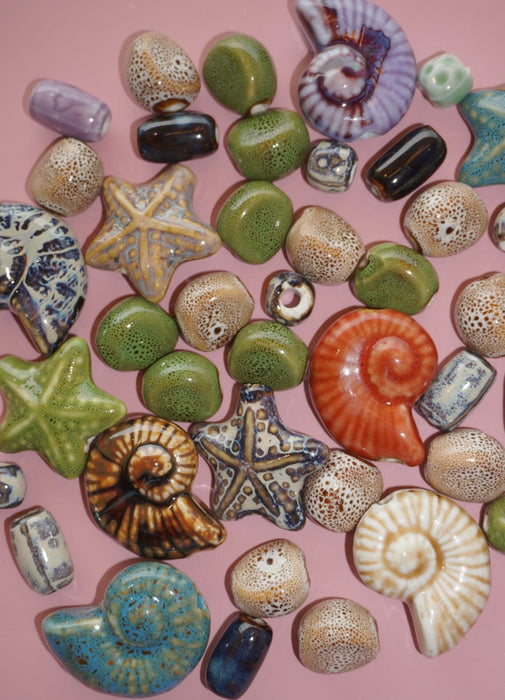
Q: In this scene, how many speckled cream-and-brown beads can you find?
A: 10